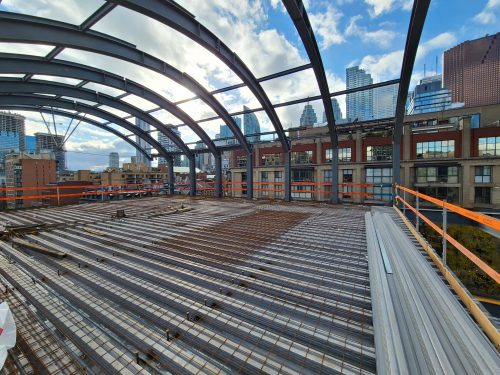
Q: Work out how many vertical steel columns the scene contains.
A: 7